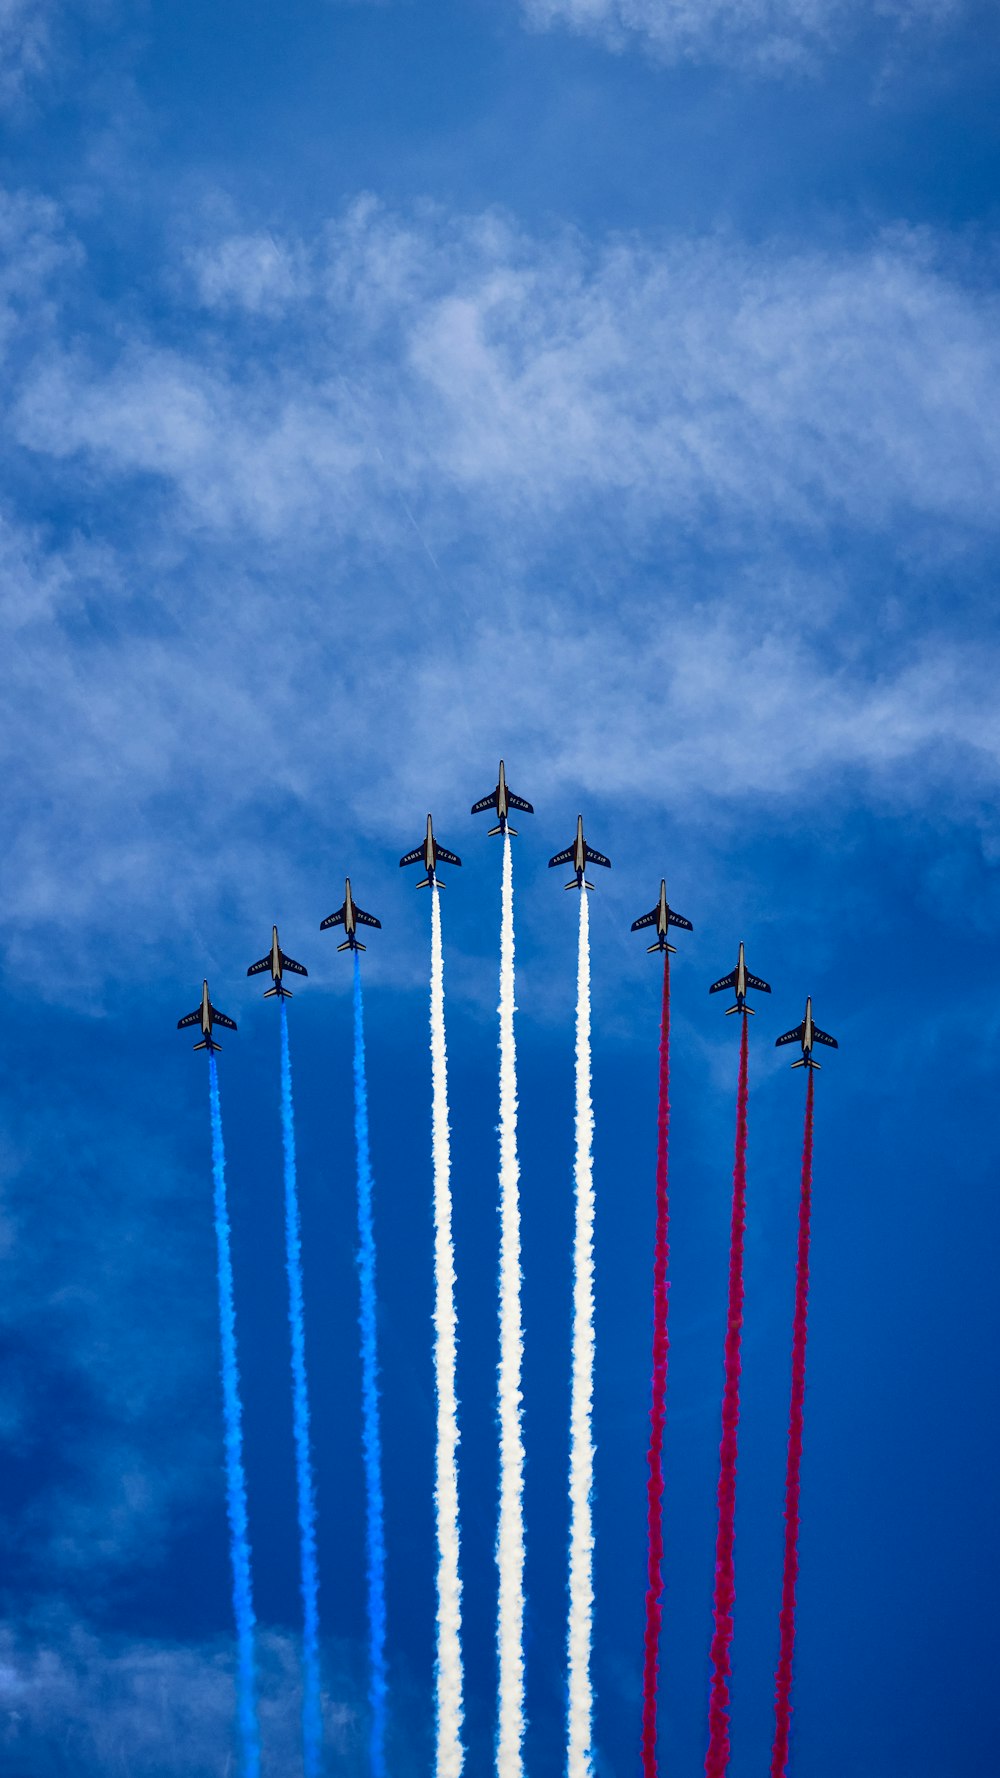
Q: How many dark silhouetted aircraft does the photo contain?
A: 9